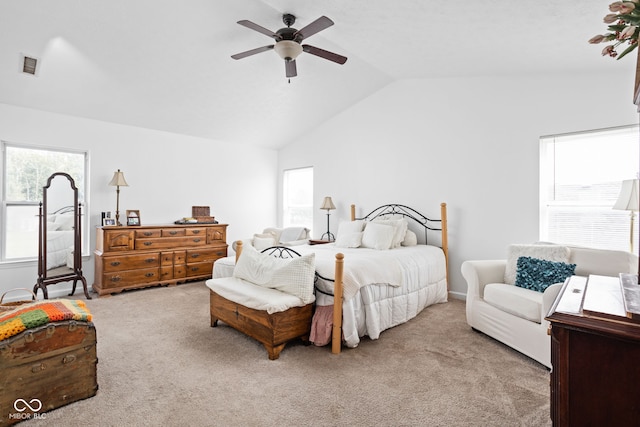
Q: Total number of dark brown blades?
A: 5